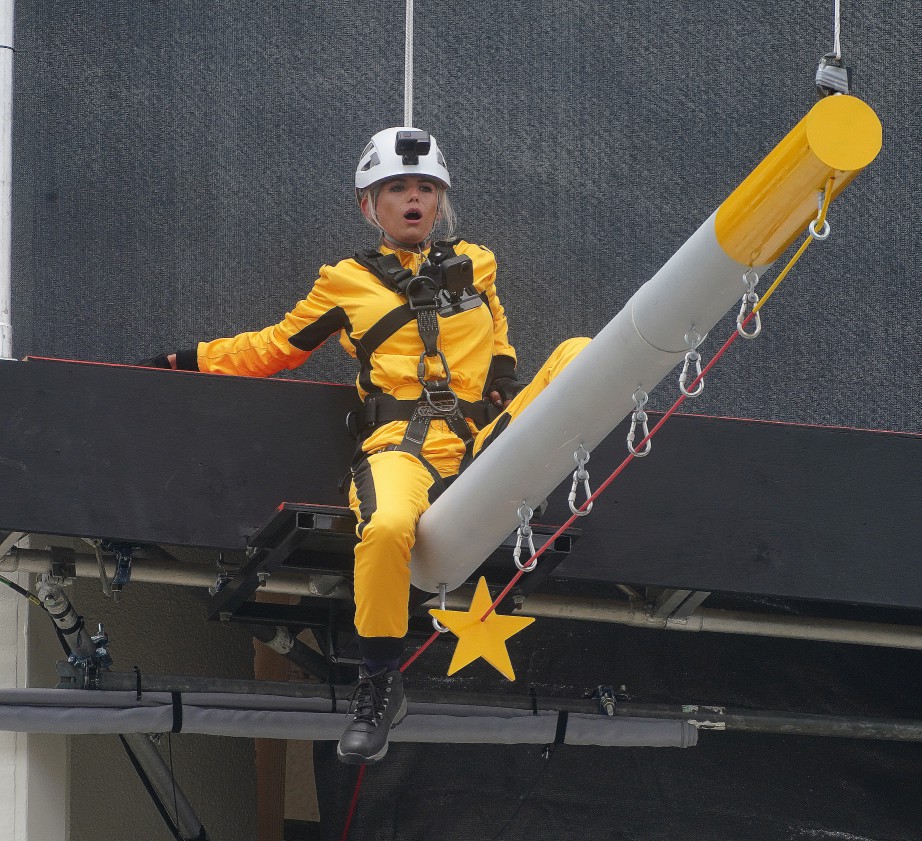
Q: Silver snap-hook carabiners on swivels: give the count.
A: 5